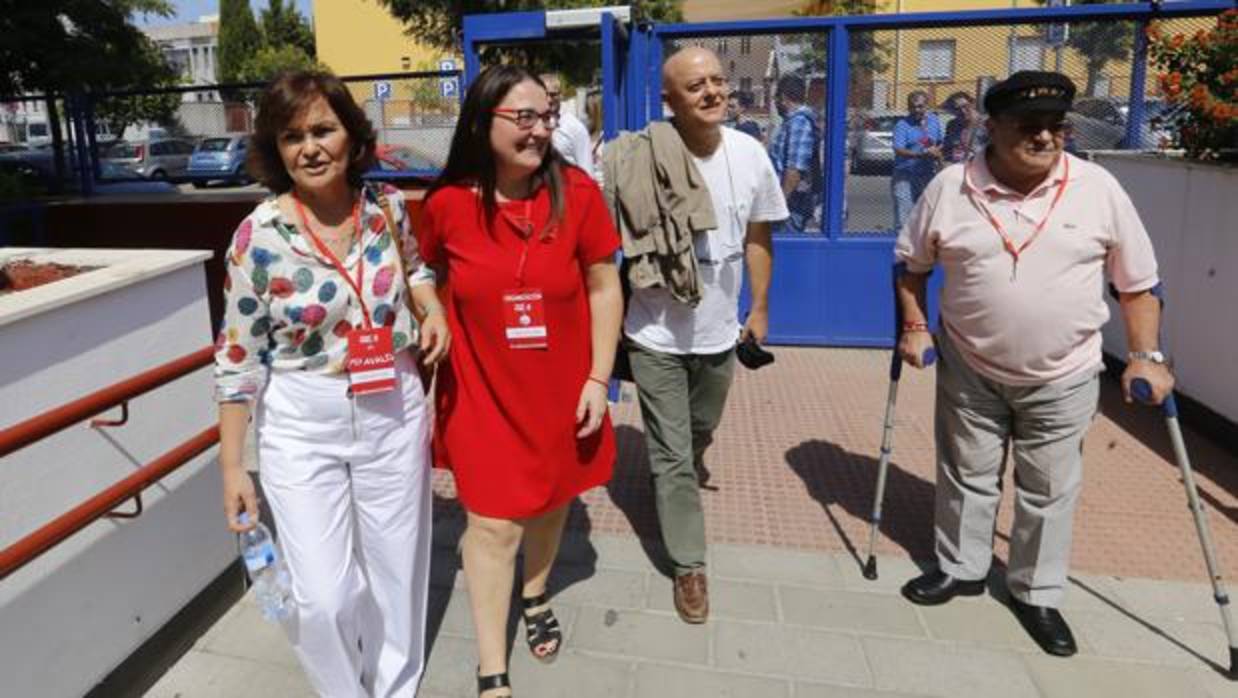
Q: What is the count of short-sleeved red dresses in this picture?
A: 1